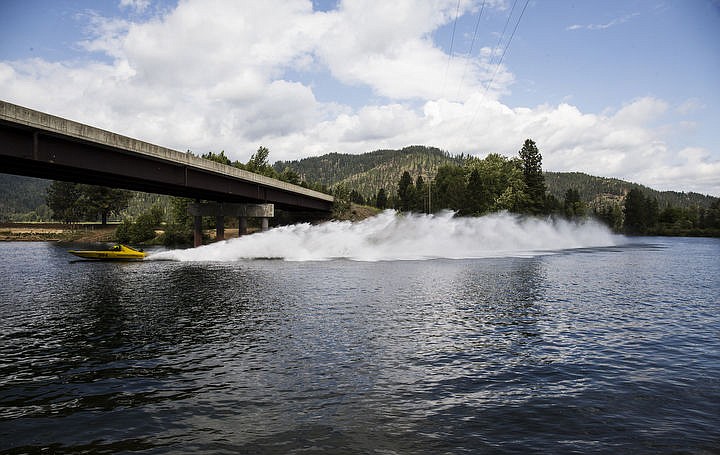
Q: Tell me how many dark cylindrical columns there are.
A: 4